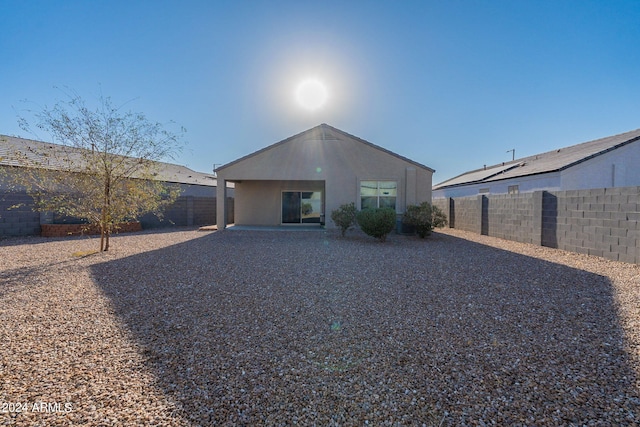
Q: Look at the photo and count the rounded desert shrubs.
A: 3